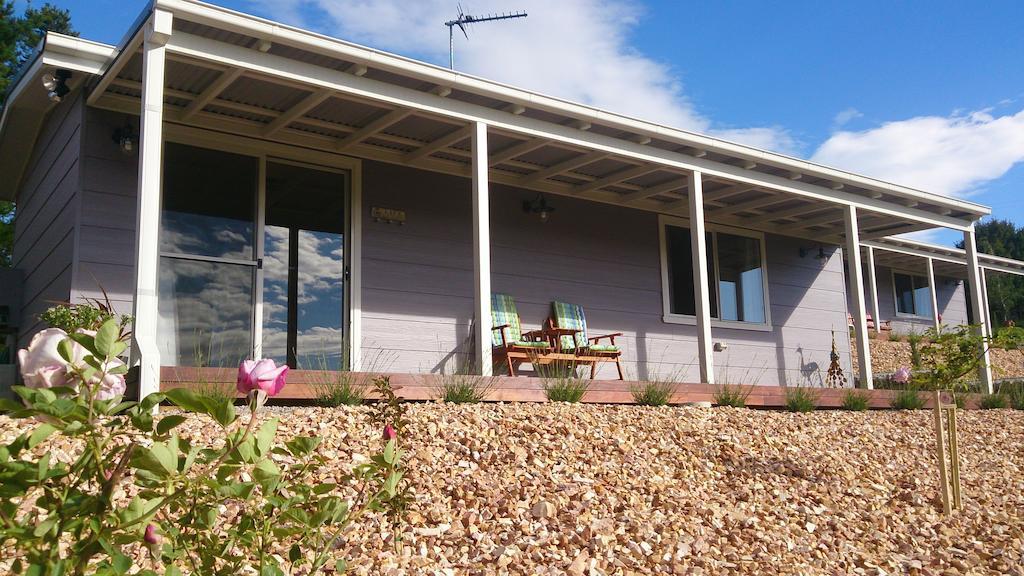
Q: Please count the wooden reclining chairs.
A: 2